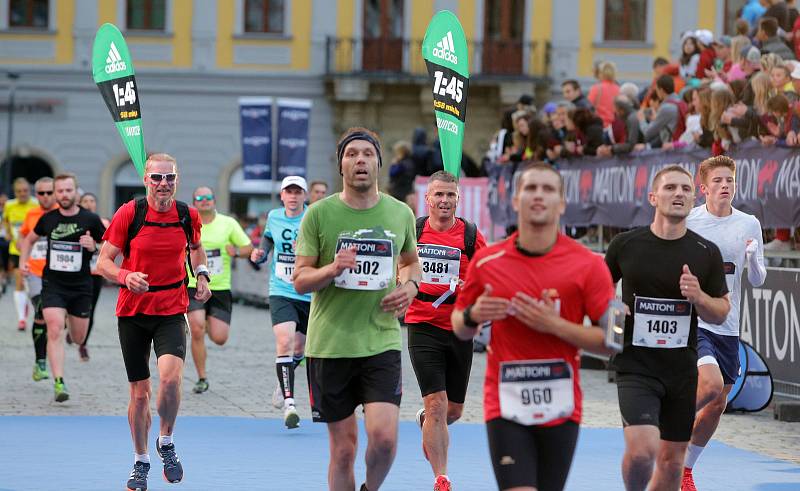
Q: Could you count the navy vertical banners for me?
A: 2